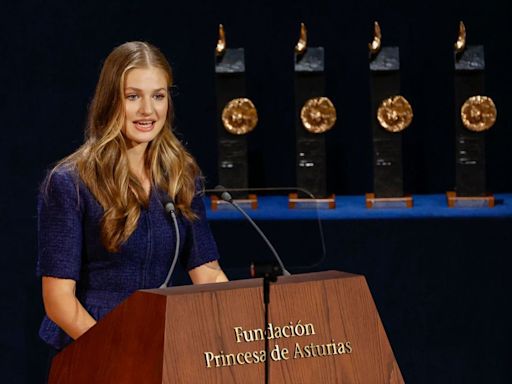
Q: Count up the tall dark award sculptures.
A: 4